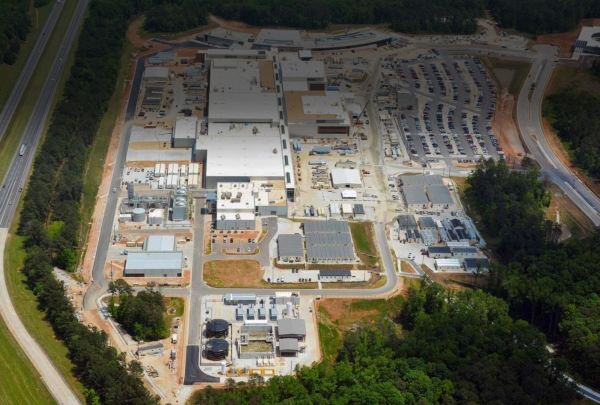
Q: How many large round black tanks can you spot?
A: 2